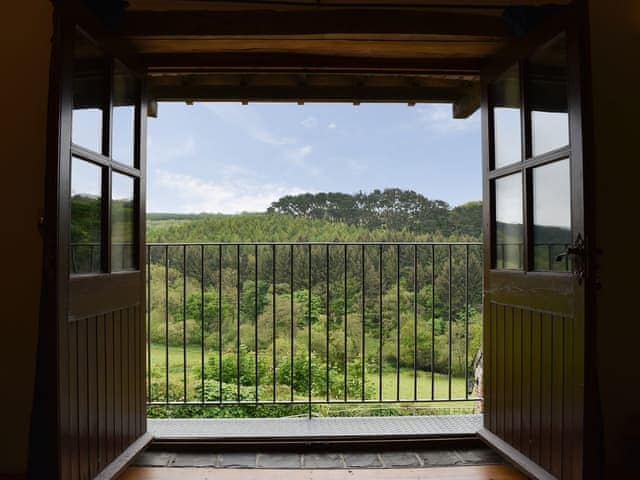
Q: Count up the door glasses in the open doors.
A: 8